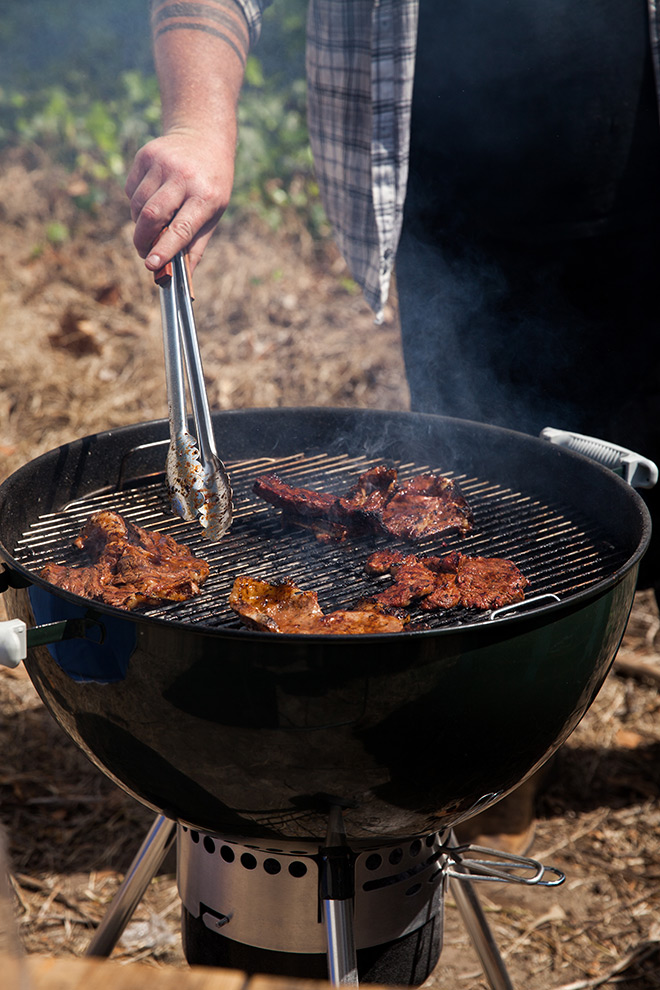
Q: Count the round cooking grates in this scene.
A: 1